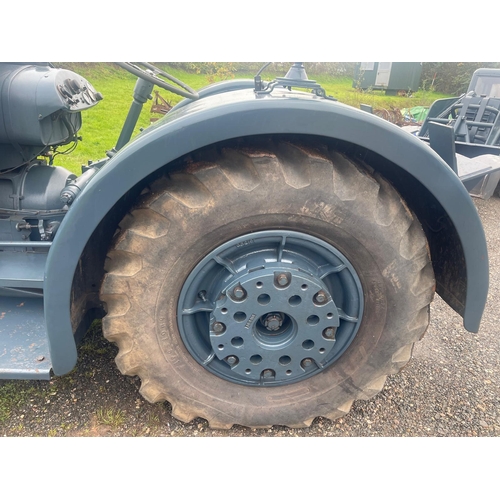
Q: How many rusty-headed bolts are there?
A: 8